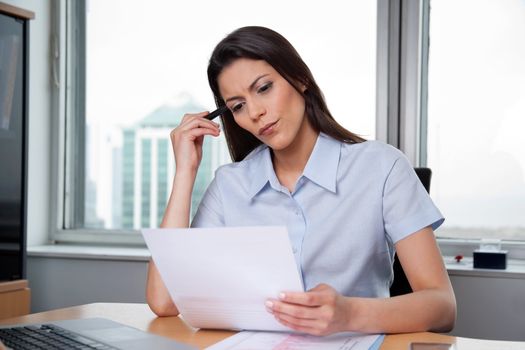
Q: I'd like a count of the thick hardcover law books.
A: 0